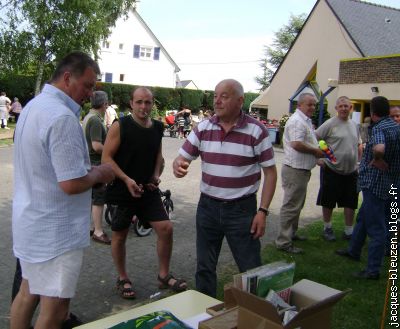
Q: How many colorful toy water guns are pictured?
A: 1